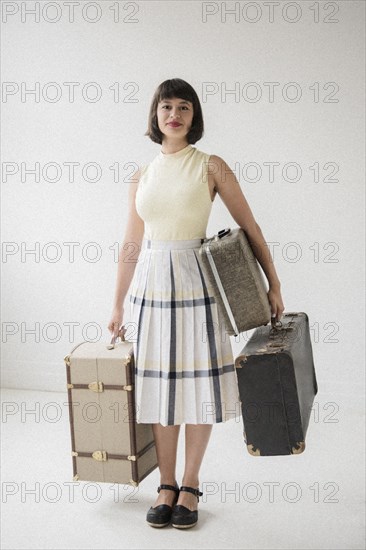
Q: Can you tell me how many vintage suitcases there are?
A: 3